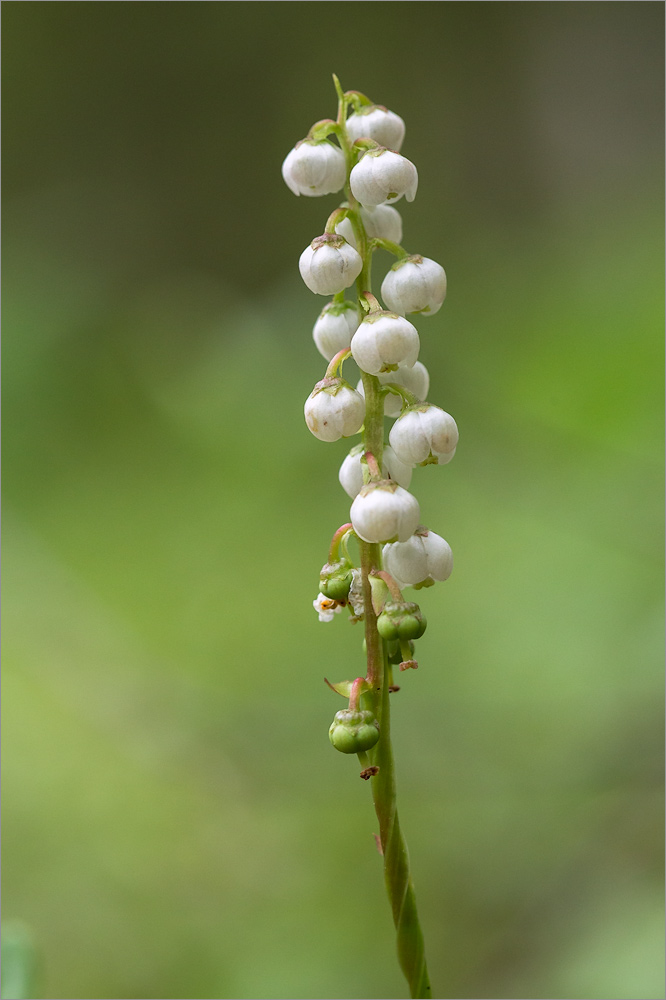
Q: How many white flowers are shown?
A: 14